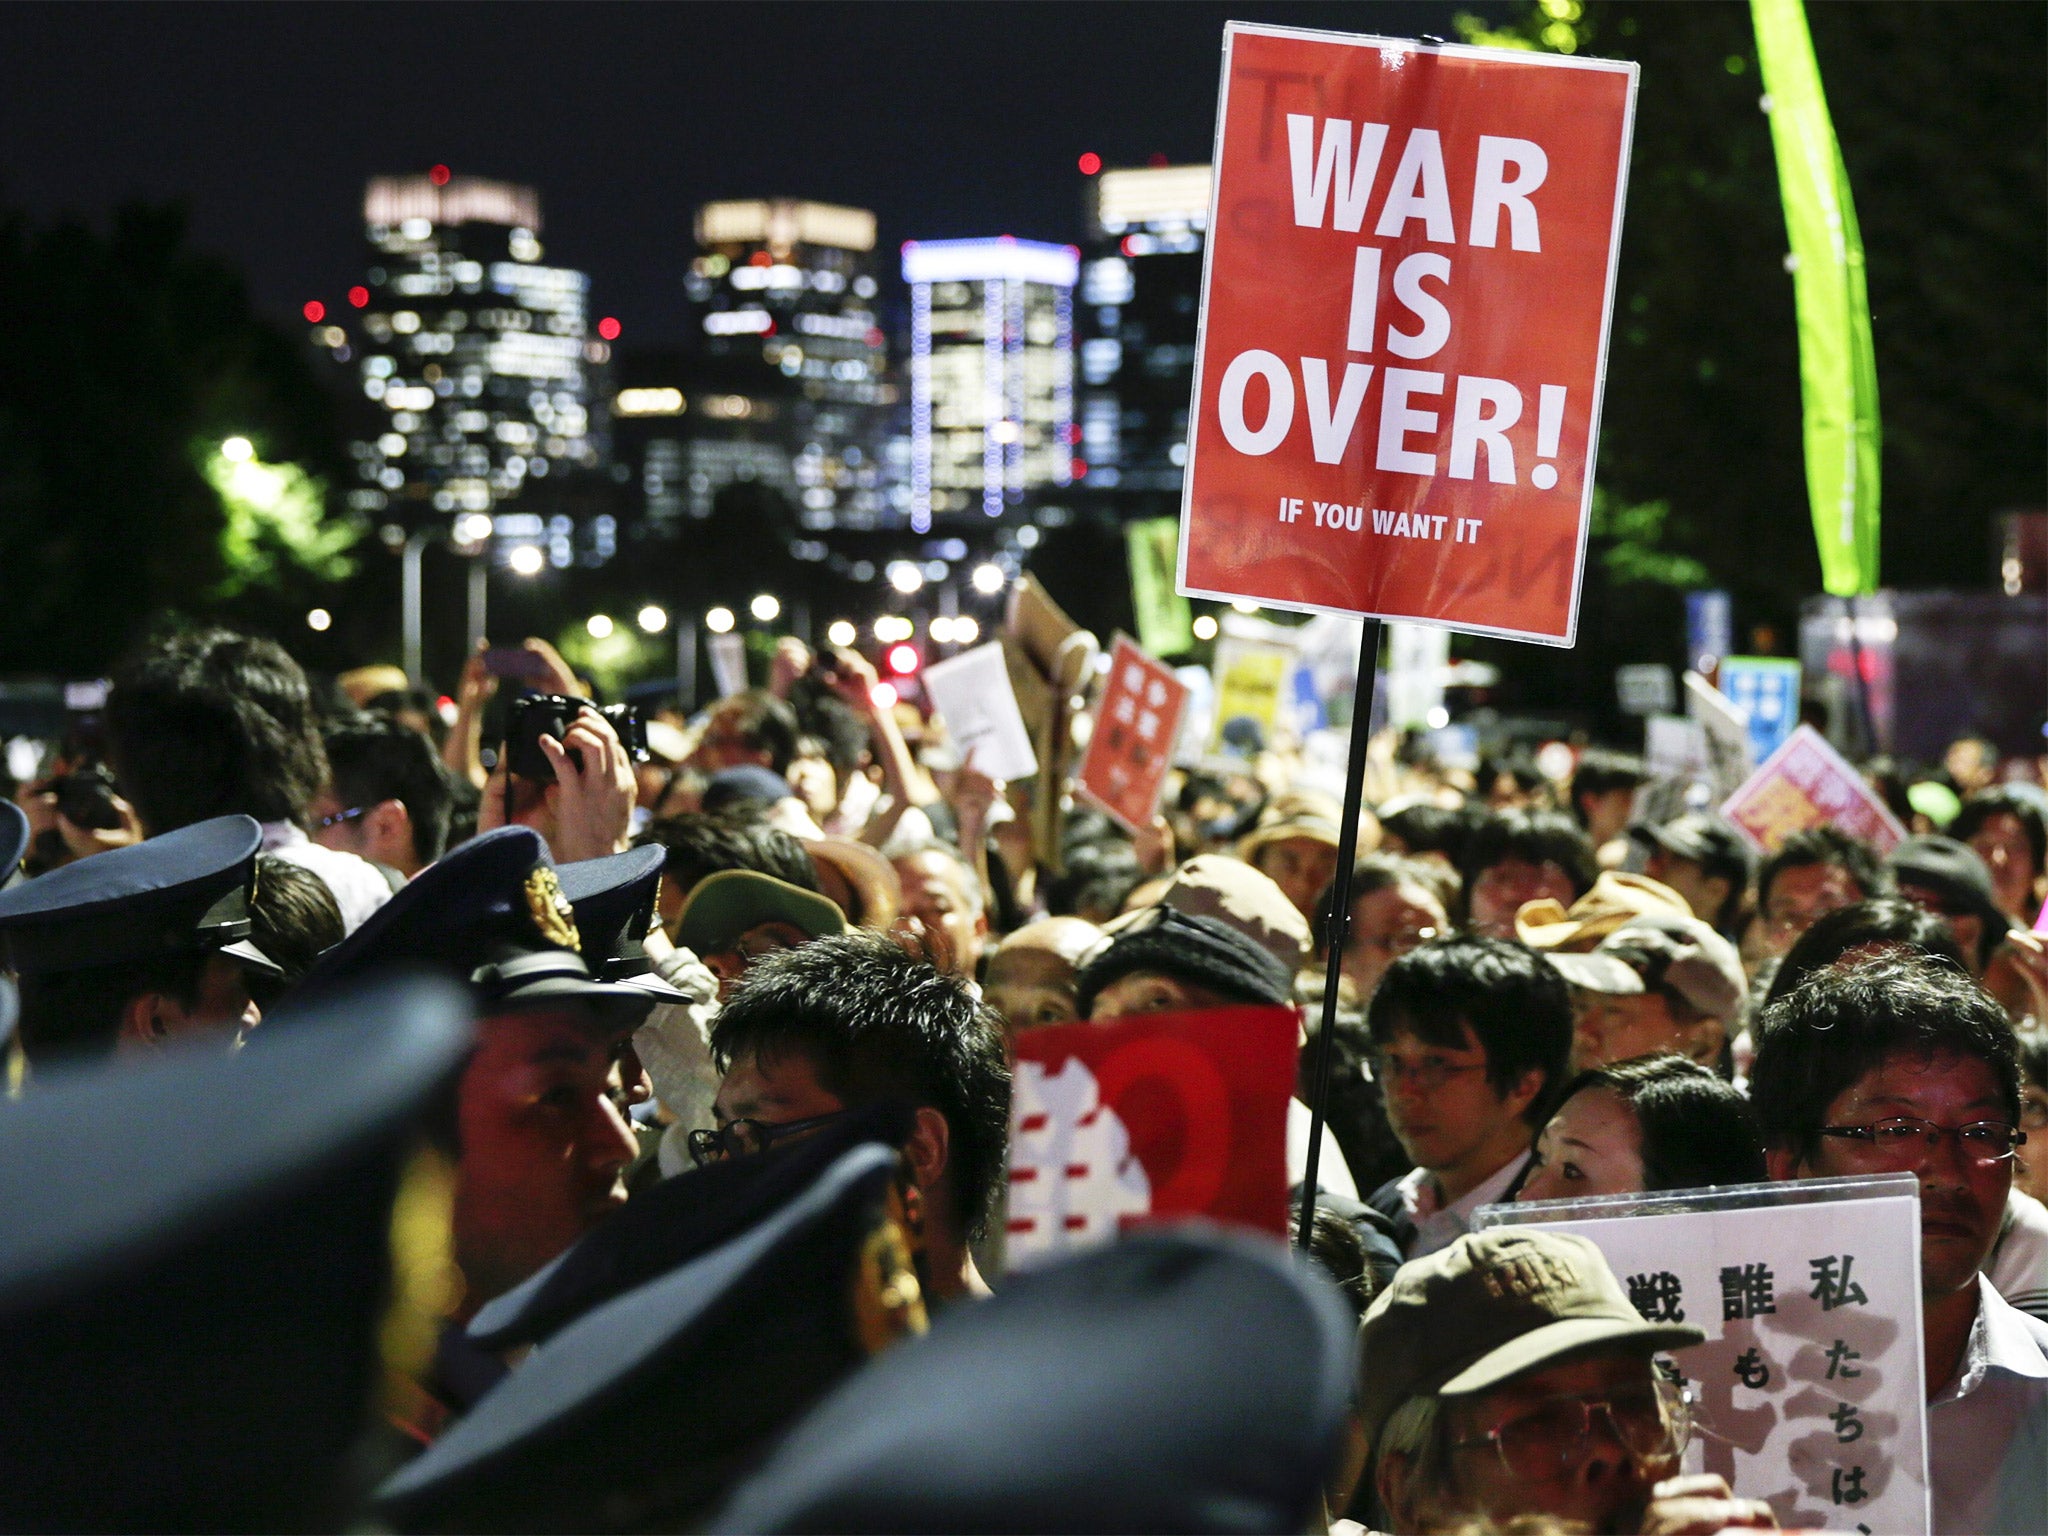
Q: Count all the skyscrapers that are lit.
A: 4